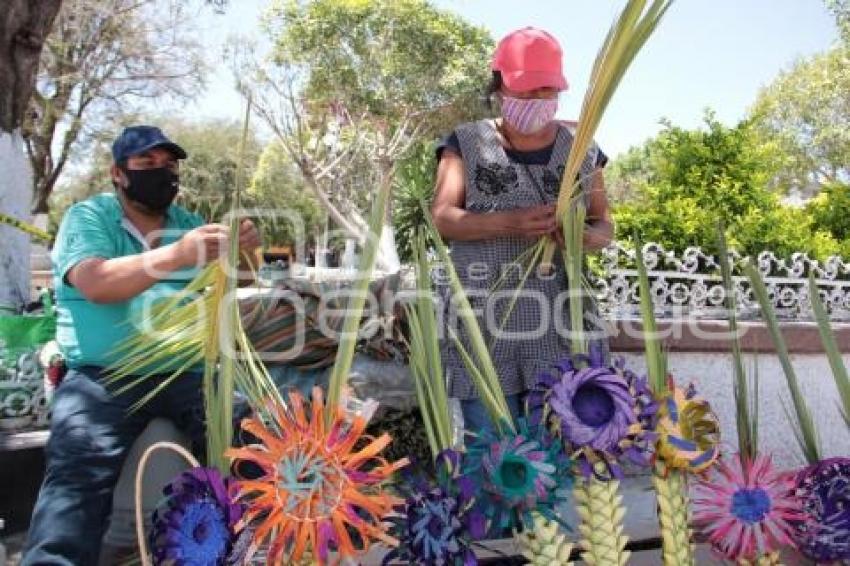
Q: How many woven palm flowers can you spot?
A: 8